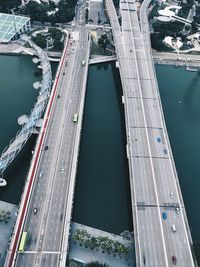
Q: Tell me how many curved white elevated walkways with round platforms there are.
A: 1